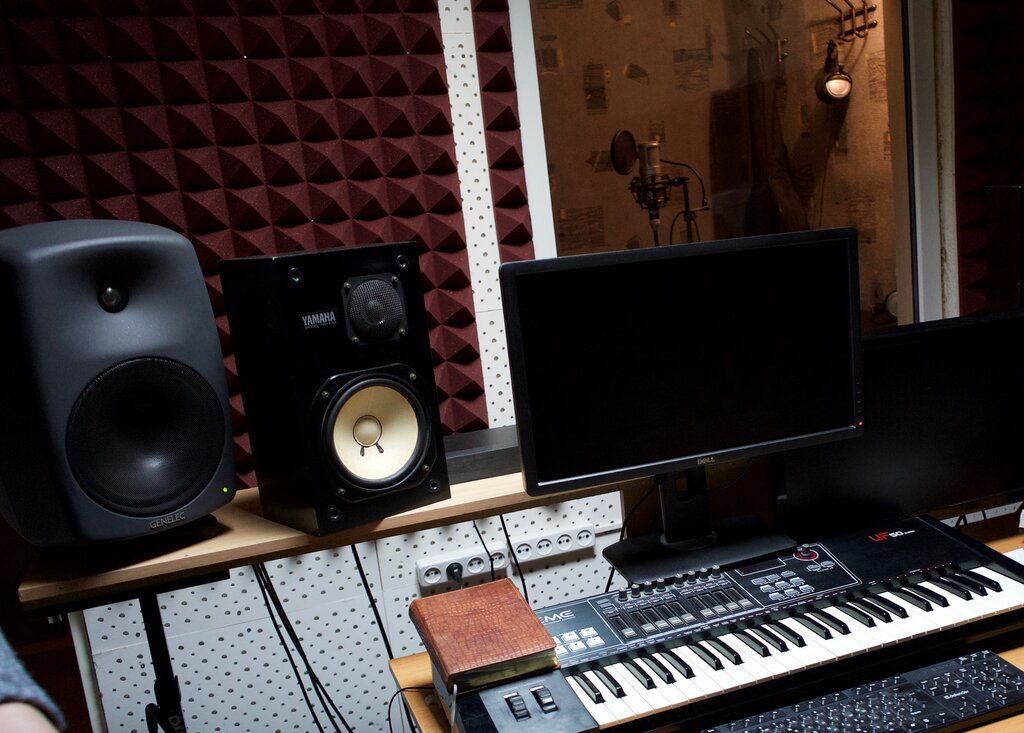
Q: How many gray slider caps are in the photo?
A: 9